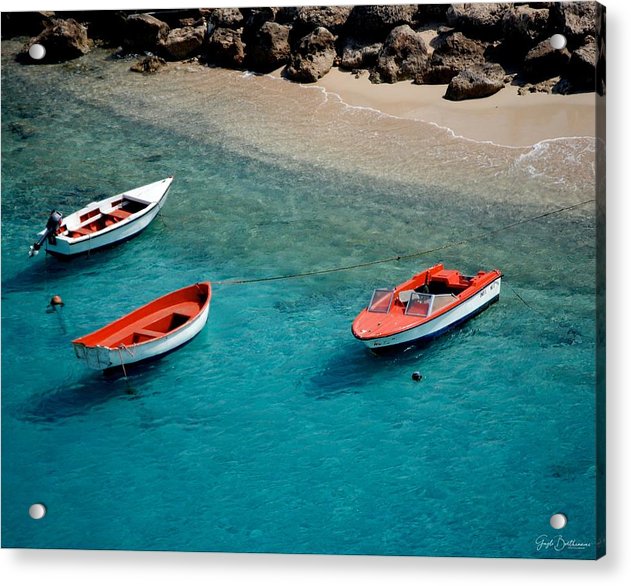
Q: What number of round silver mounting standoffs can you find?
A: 4